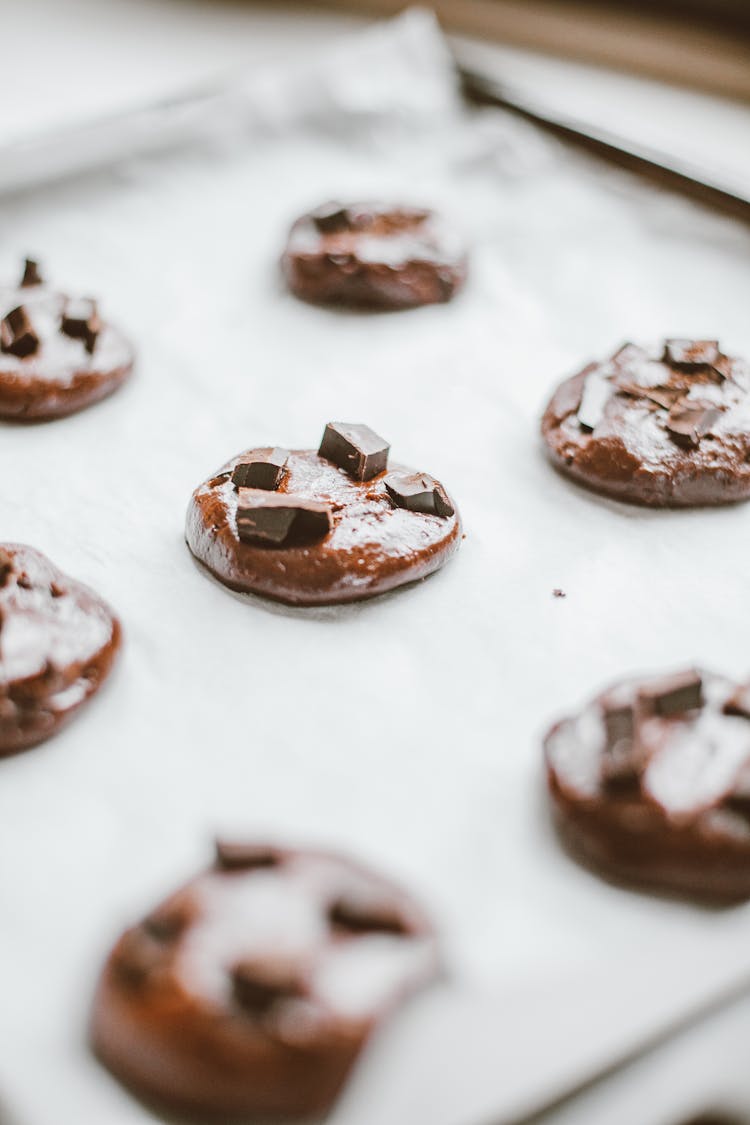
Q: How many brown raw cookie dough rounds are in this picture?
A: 7